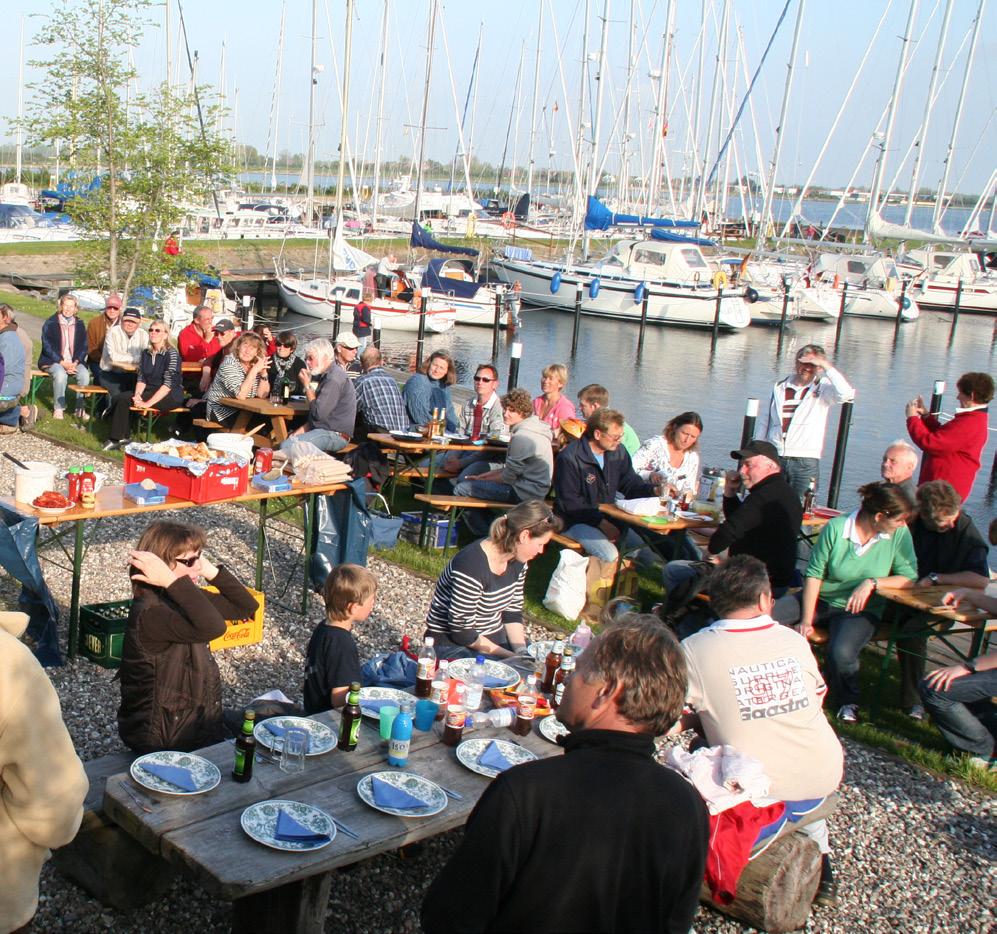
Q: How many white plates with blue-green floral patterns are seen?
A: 9